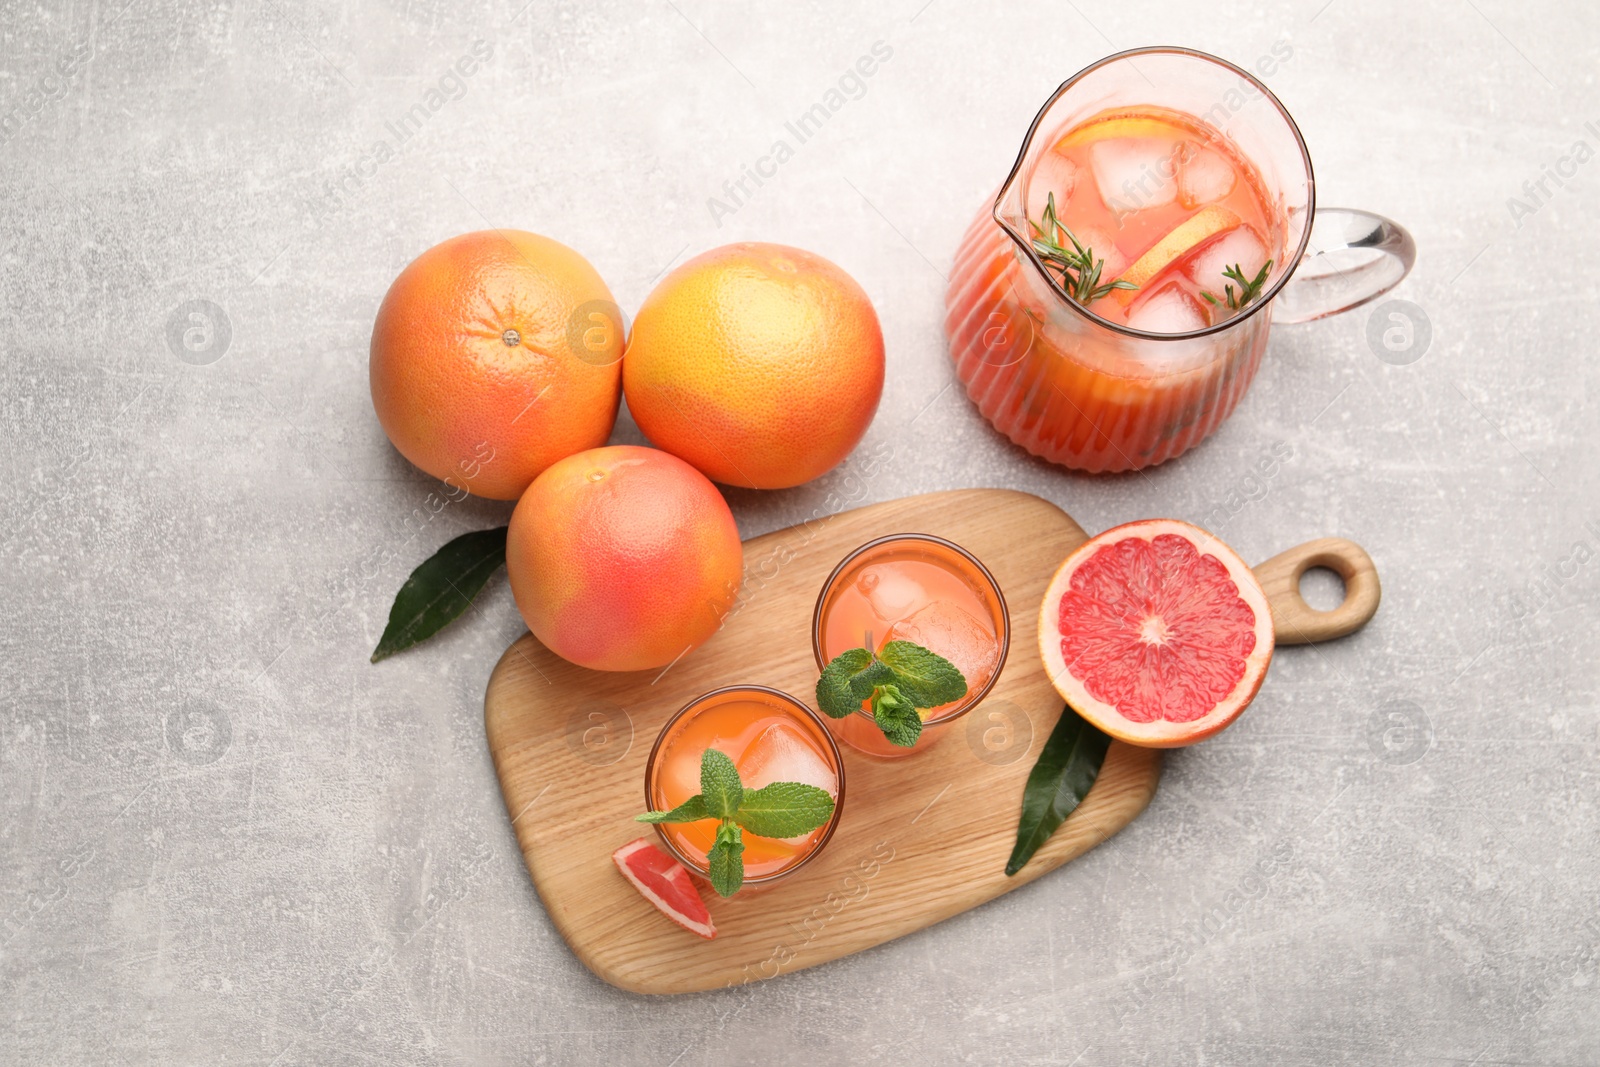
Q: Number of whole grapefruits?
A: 3